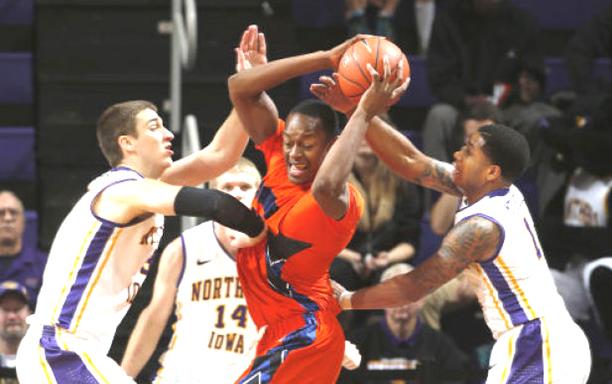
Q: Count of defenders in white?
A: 3